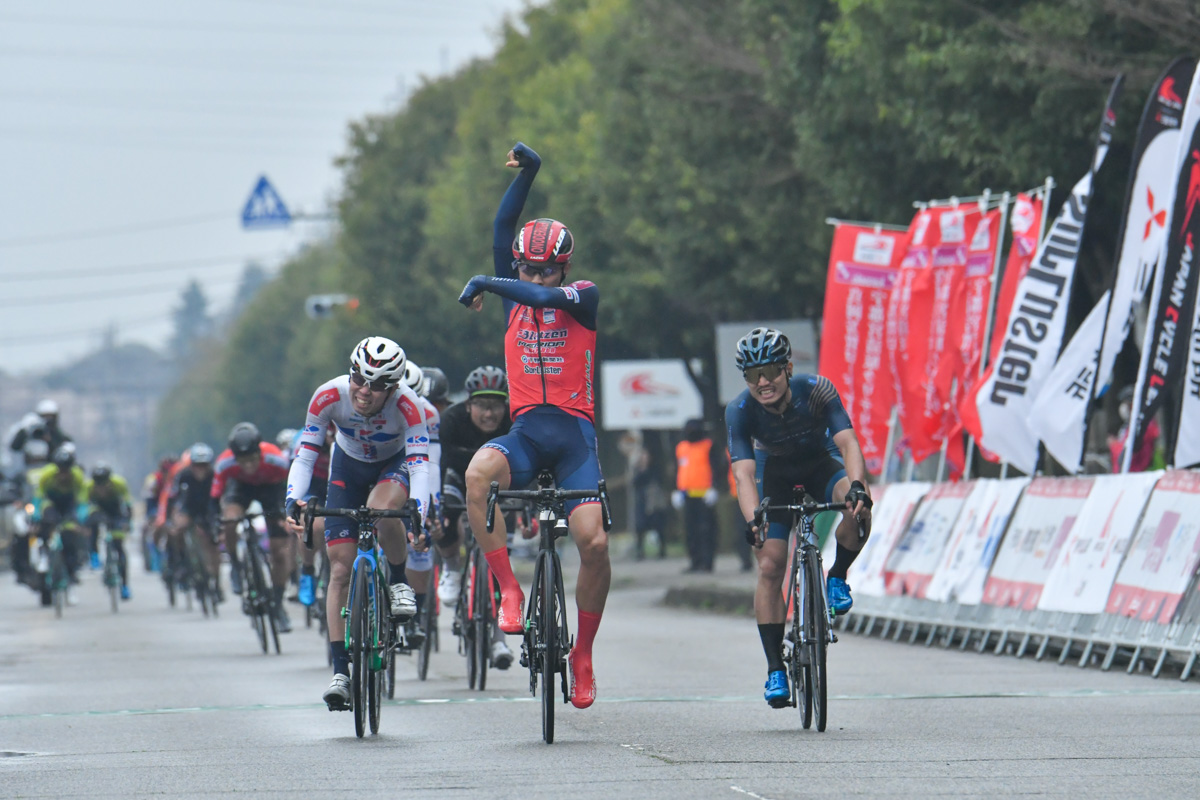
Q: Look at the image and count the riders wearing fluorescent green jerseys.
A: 2